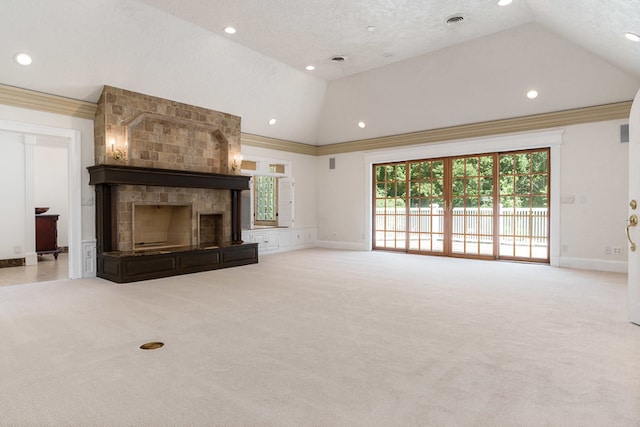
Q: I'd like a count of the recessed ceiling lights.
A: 8